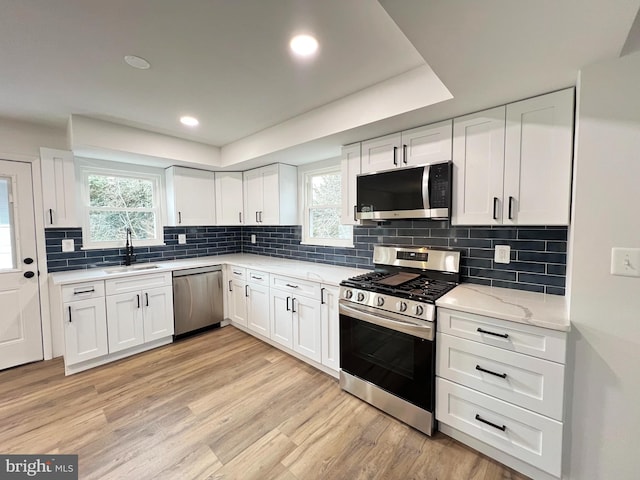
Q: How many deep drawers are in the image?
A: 2